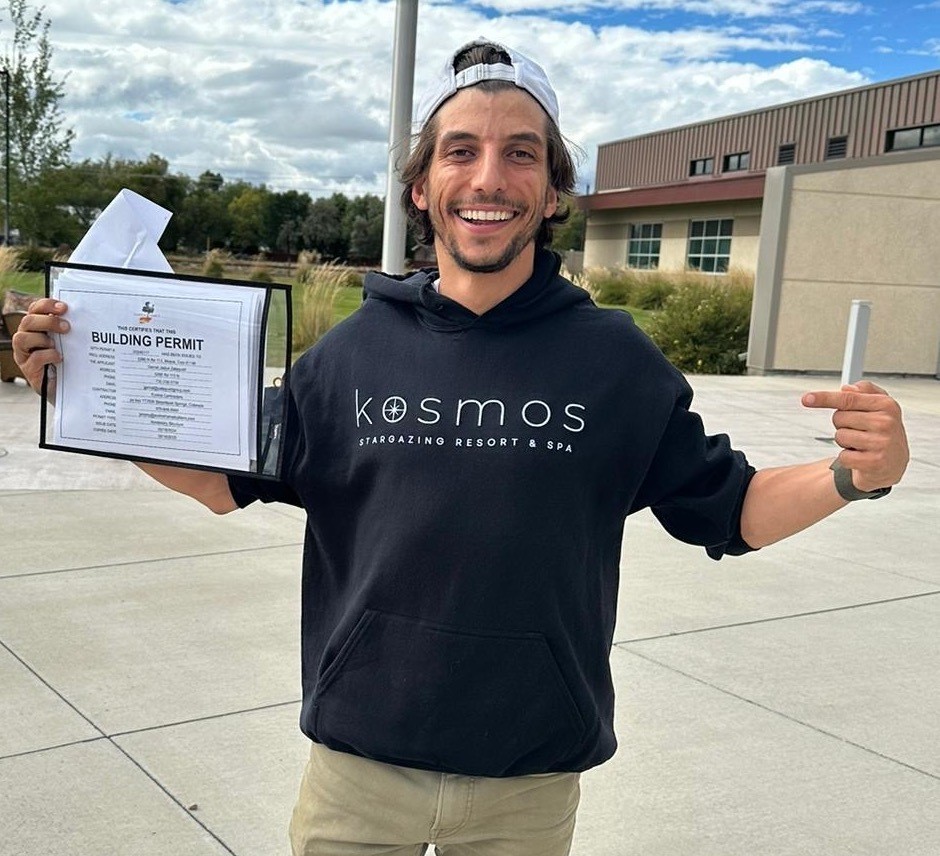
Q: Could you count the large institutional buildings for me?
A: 1